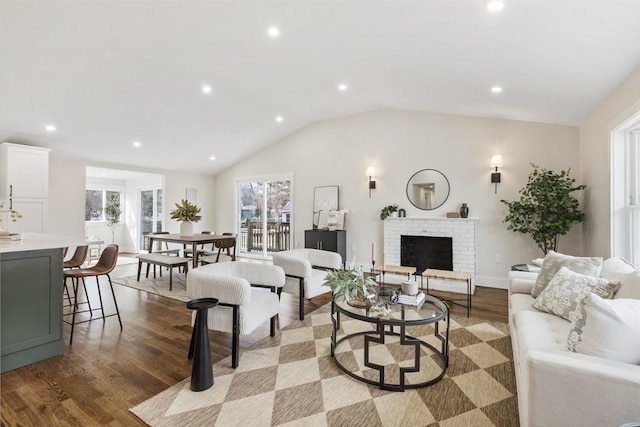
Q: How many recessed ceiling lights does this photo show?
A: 9